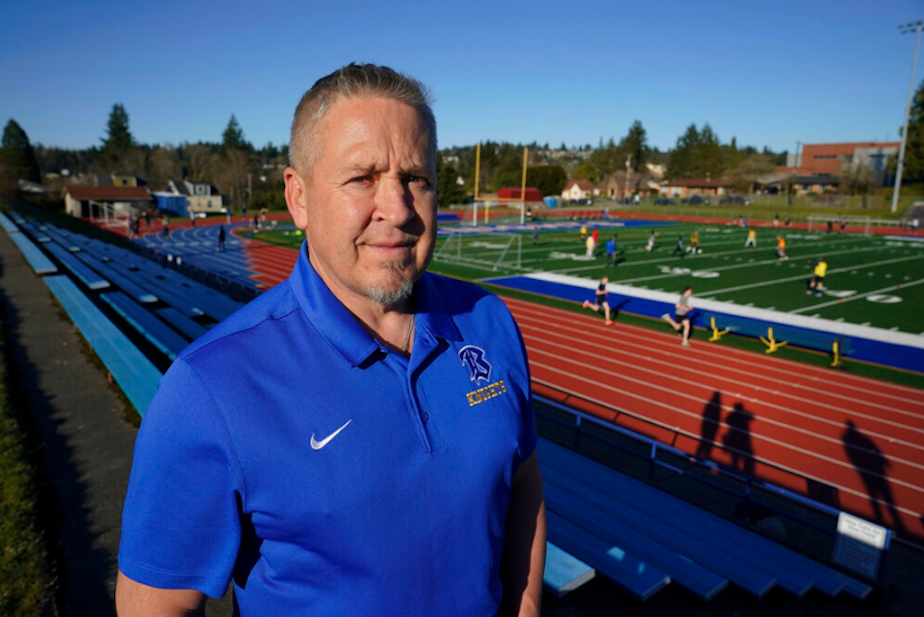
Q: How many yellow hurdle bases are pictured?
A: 3